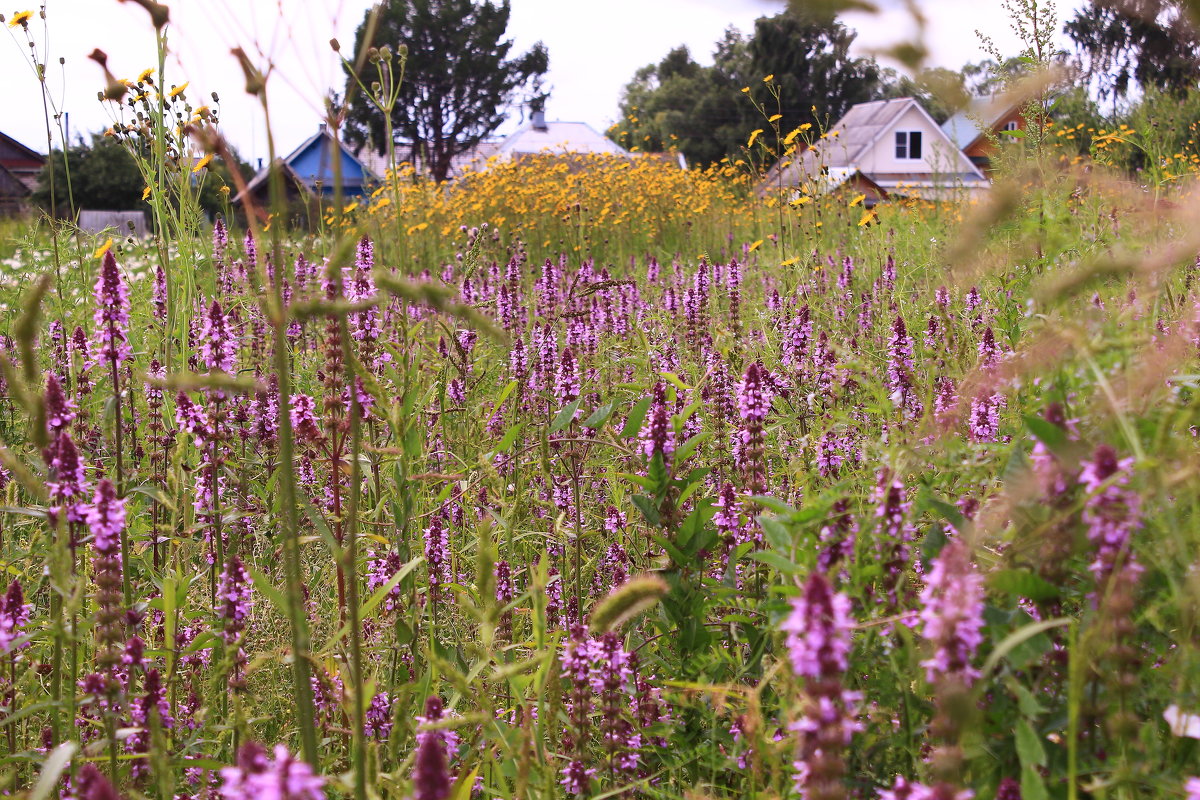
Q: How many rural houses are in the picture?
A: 5